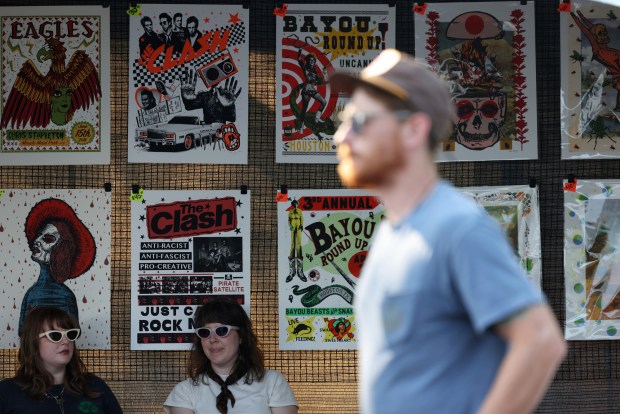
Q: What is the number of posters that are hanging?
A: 10